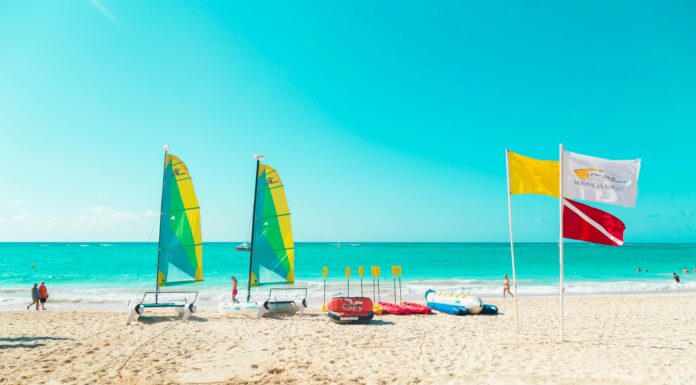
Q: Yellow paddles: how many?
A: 7